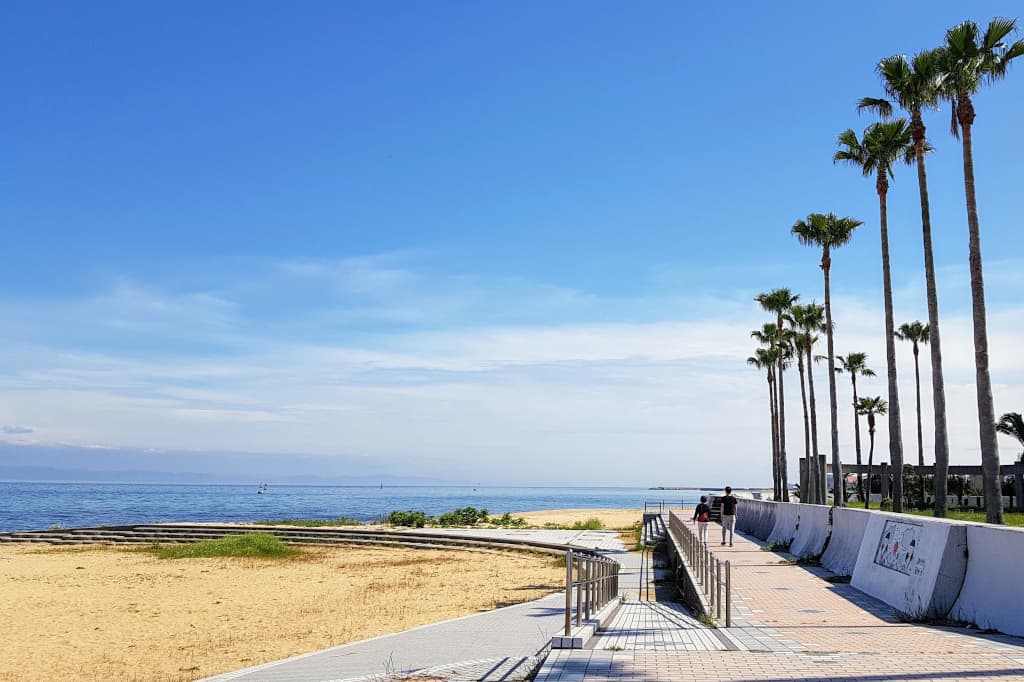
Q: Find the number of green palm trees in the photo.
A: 13